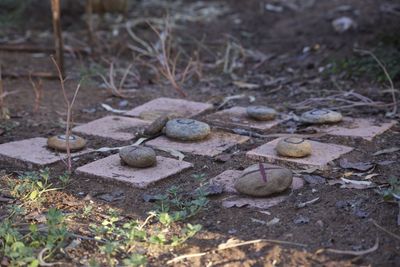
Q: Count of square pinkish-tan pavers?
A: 9